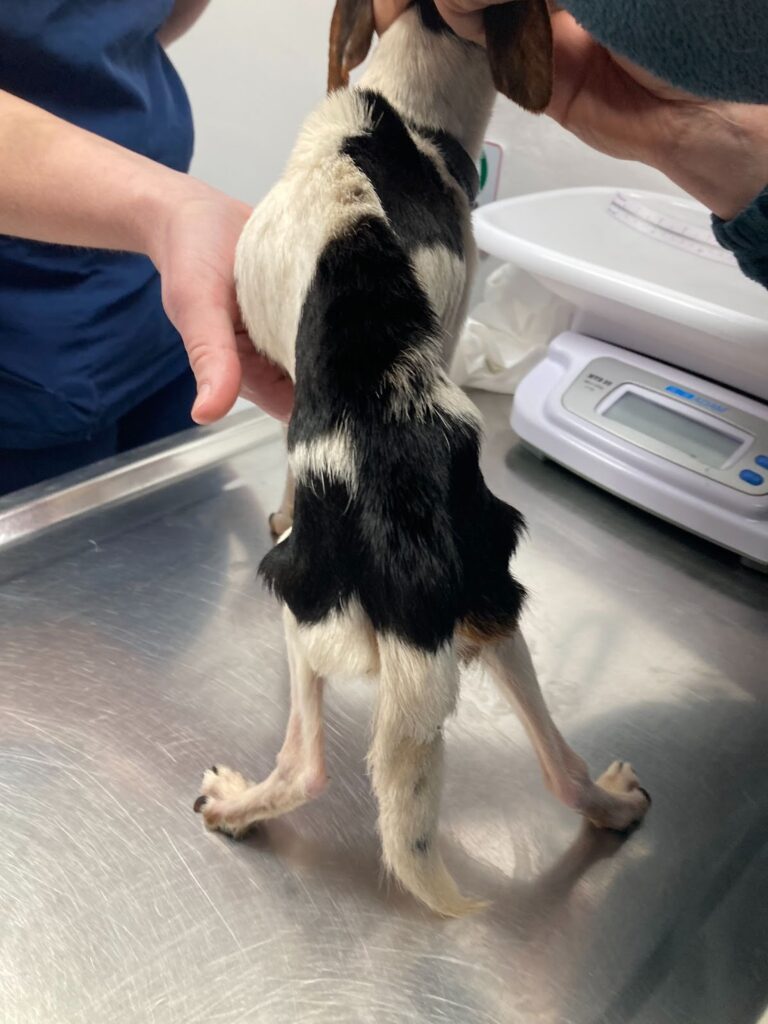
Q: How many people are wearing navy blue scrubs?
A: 1